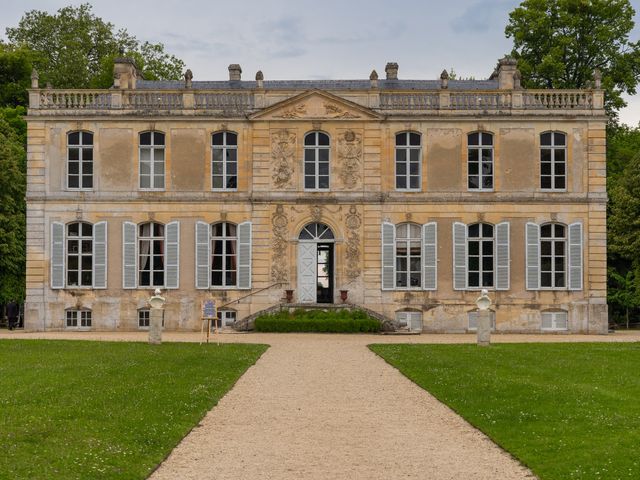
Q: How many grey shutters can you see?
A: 12